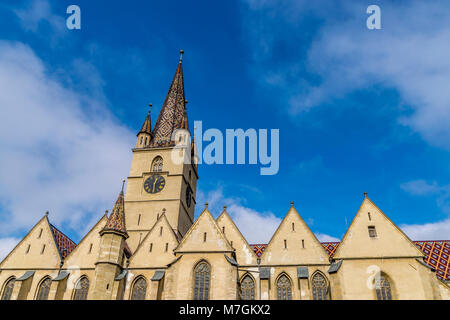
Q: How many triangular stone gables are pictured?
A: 7